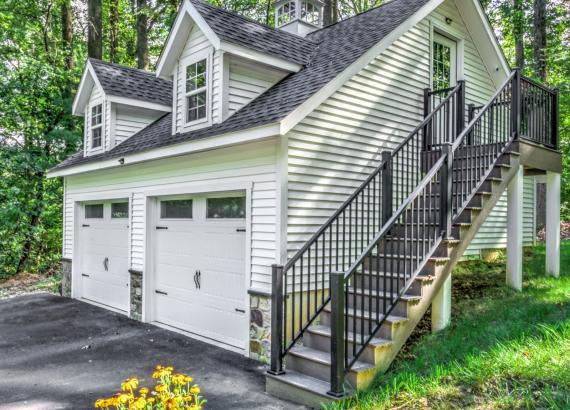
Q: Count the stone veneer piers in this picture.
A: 3